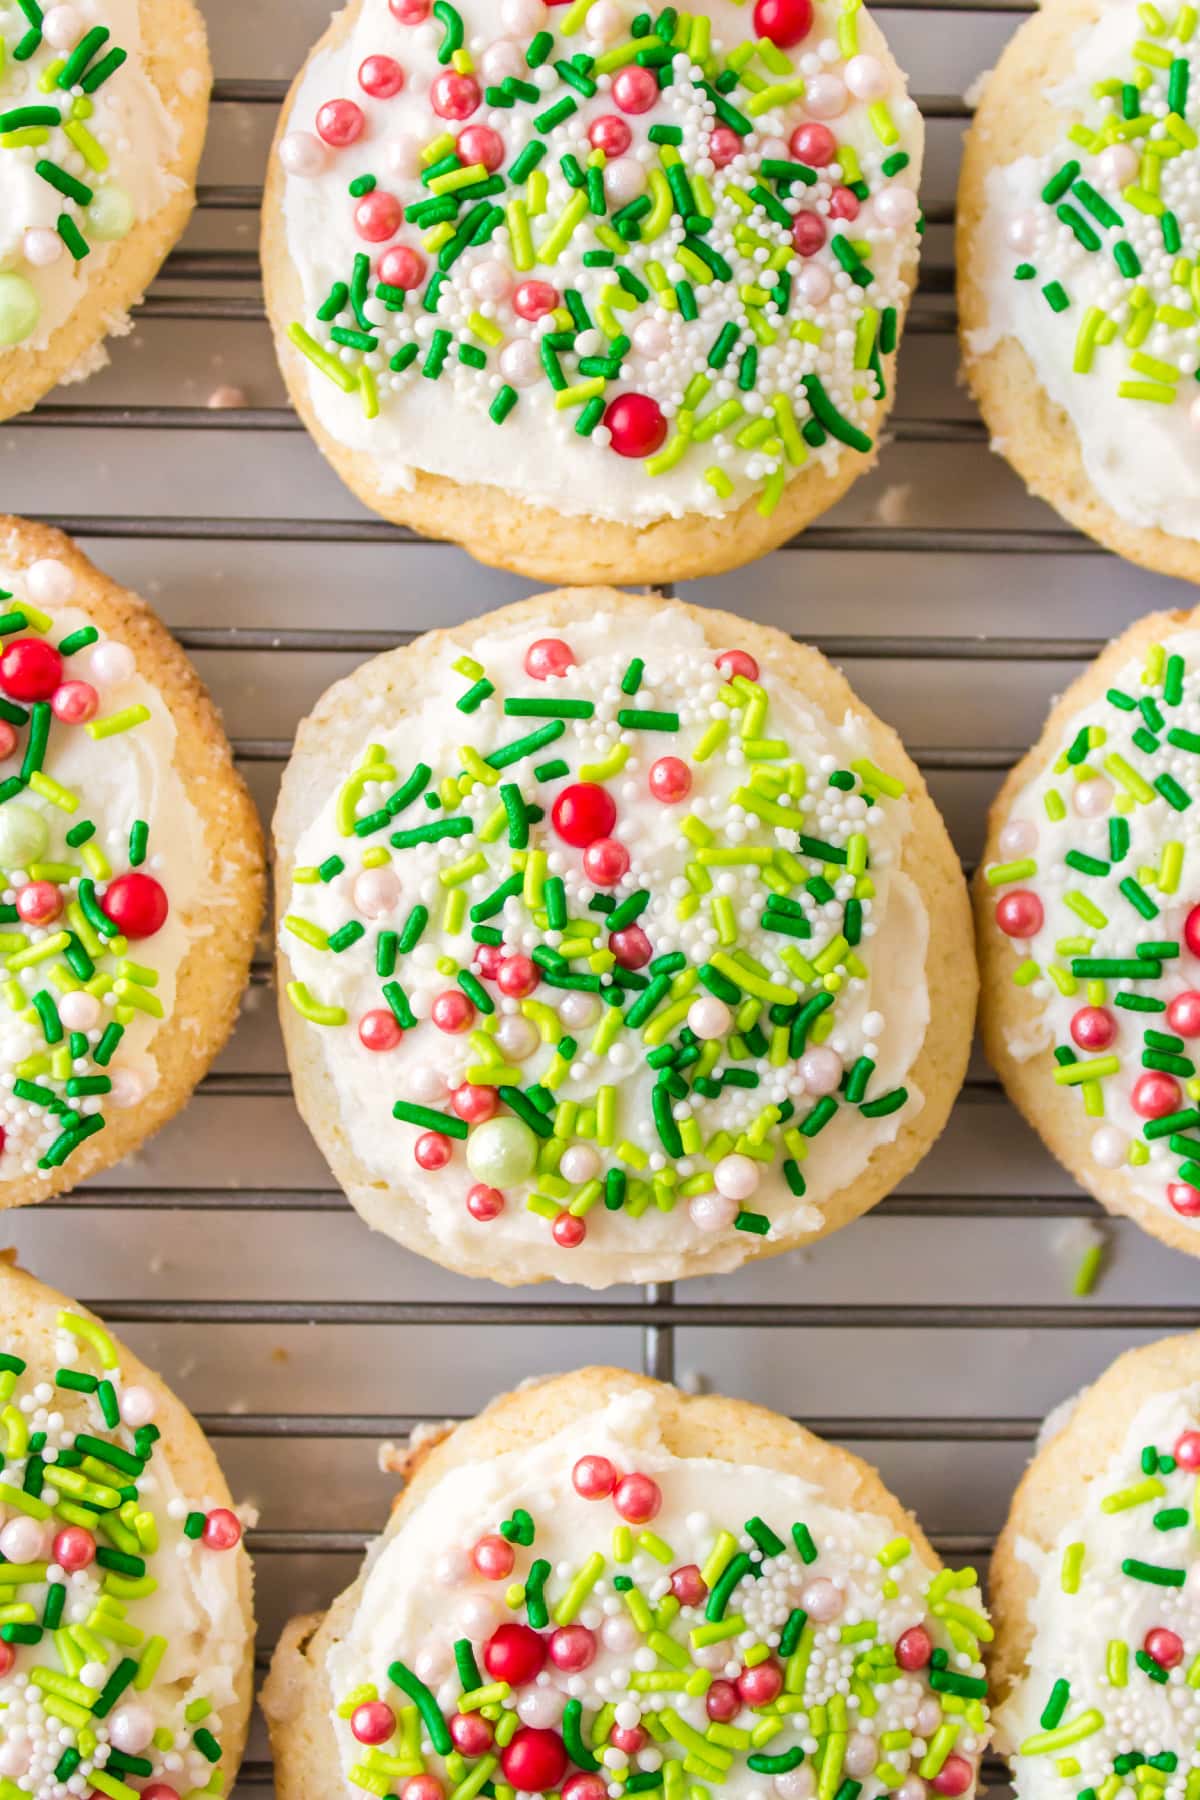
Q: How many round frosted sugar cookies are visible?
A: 9